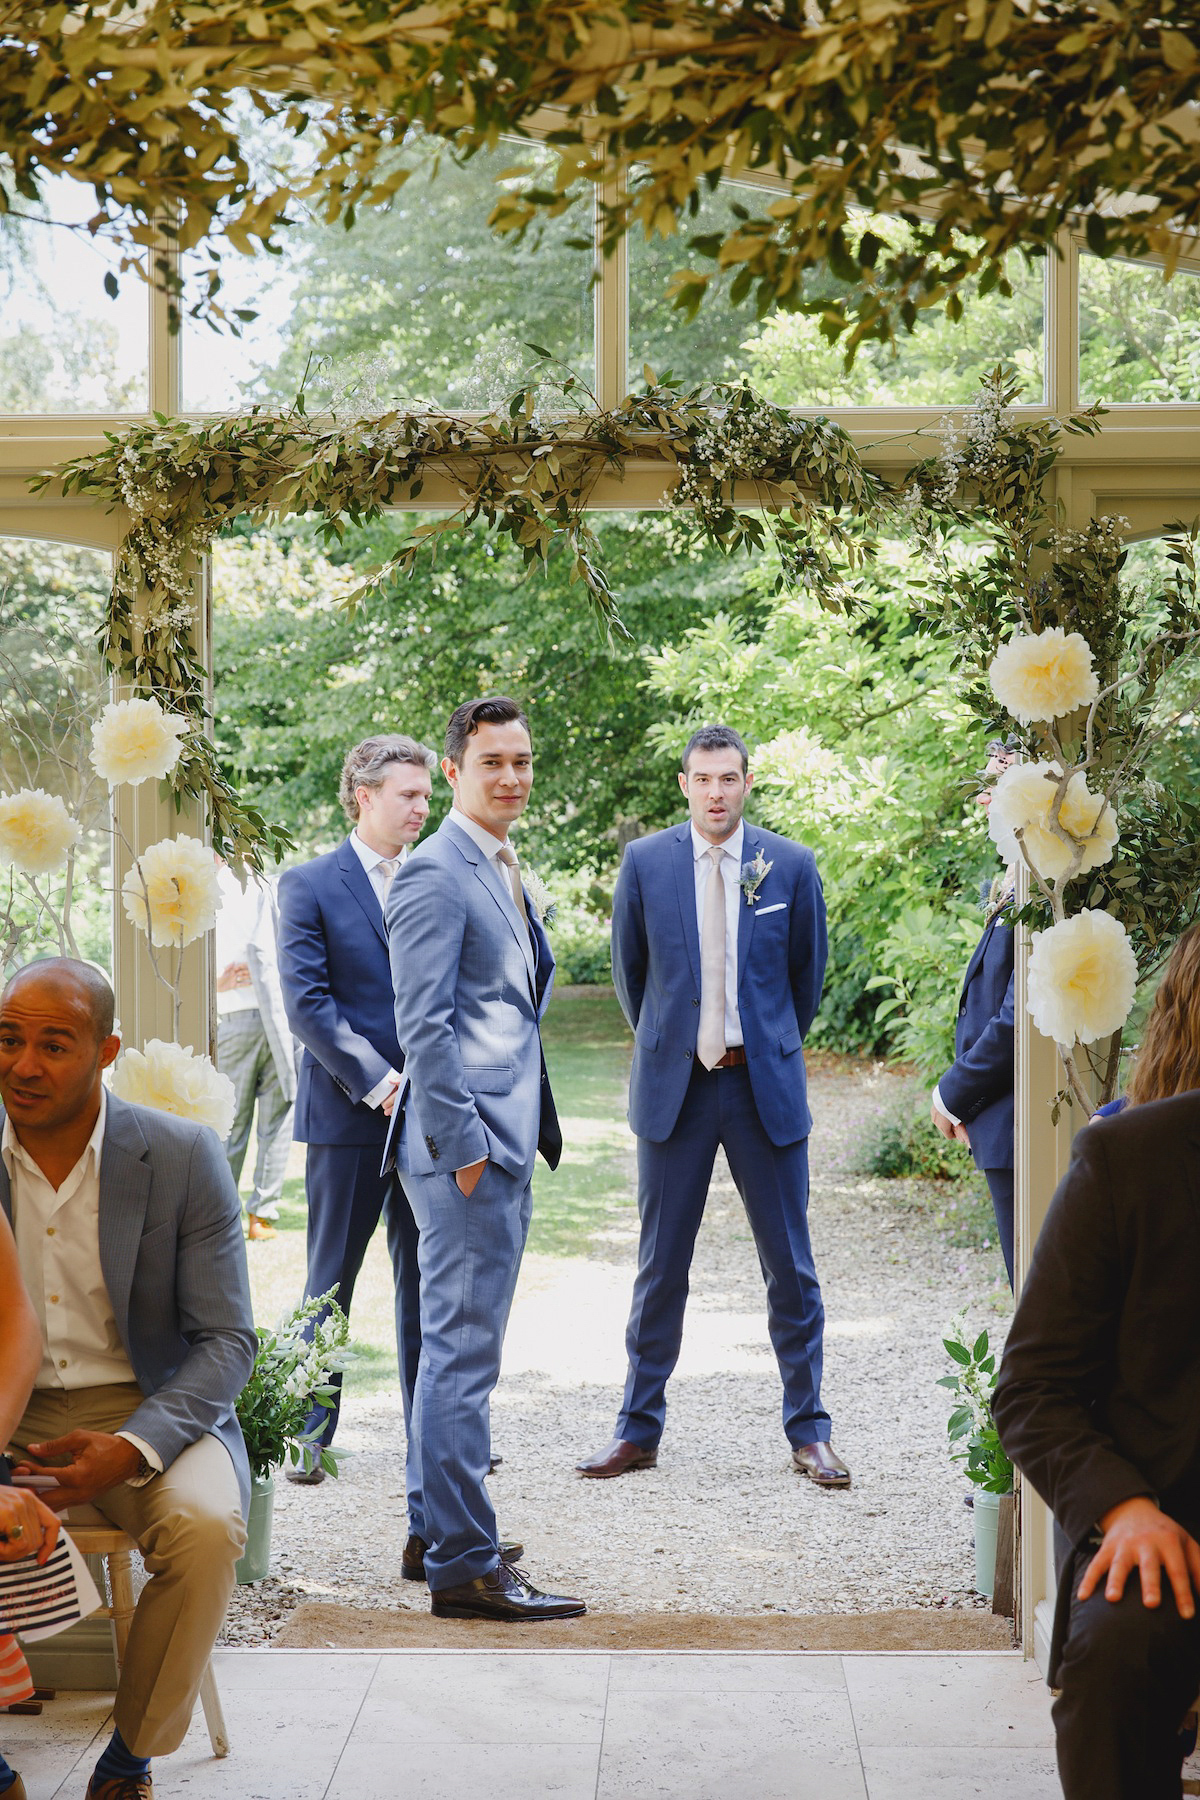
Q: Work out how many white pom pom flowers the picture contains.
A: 7